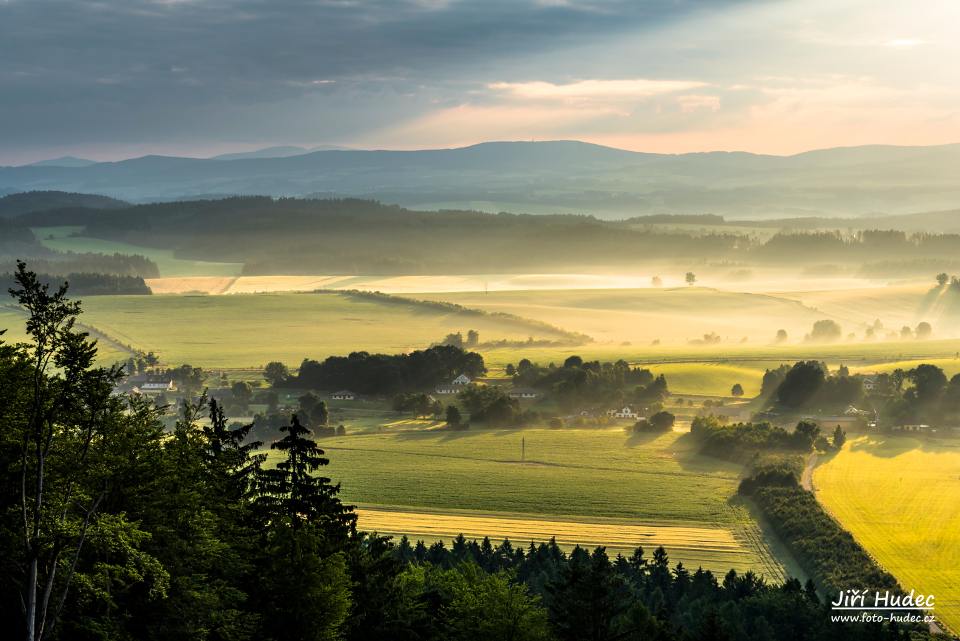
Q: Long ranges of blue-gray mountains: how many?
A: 1